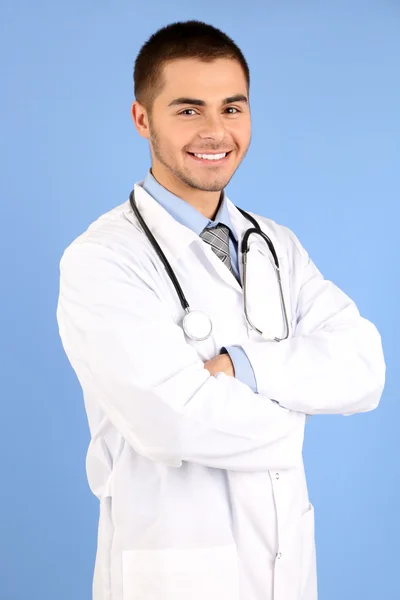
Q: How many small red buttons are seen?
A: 0